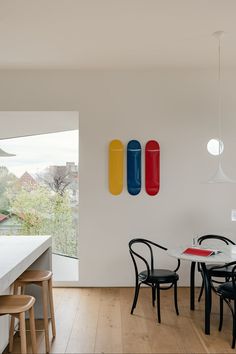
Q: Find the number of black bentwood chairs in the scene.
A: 3